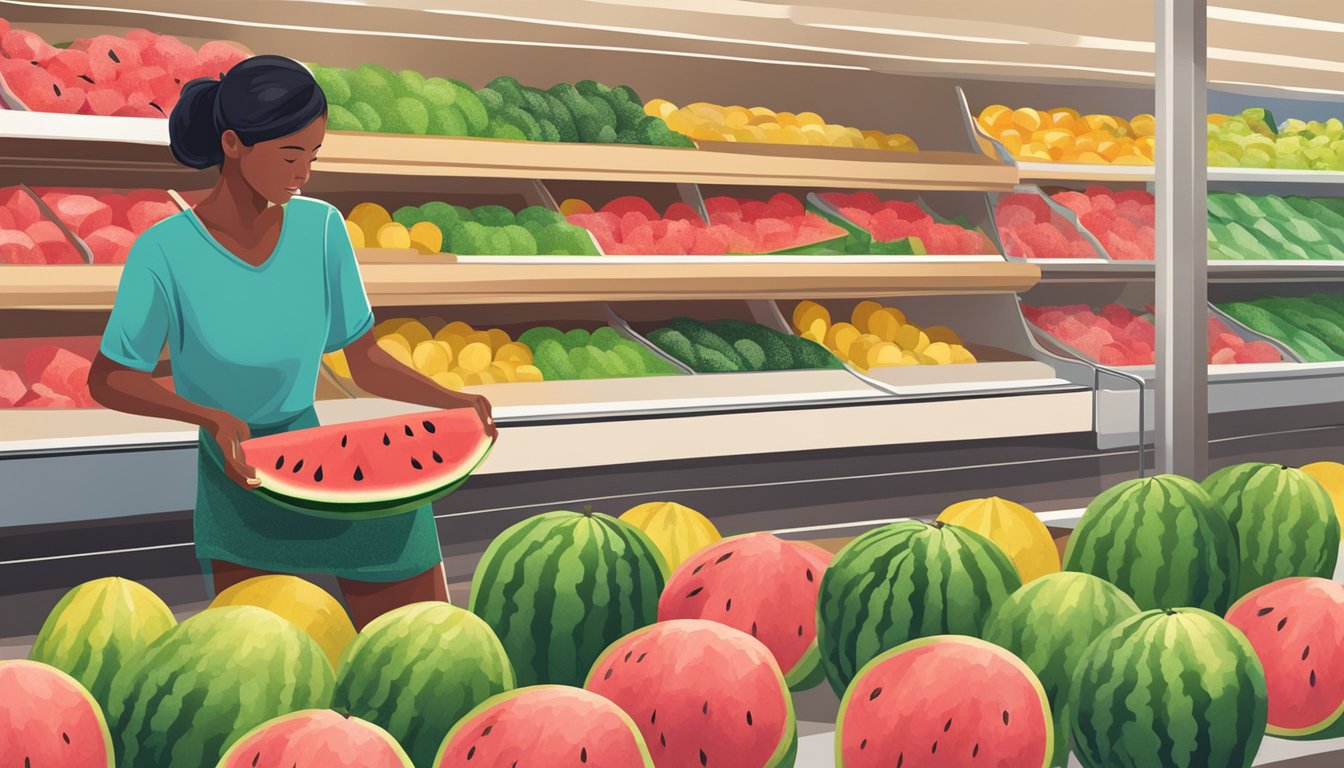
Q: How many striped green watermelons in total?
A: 9